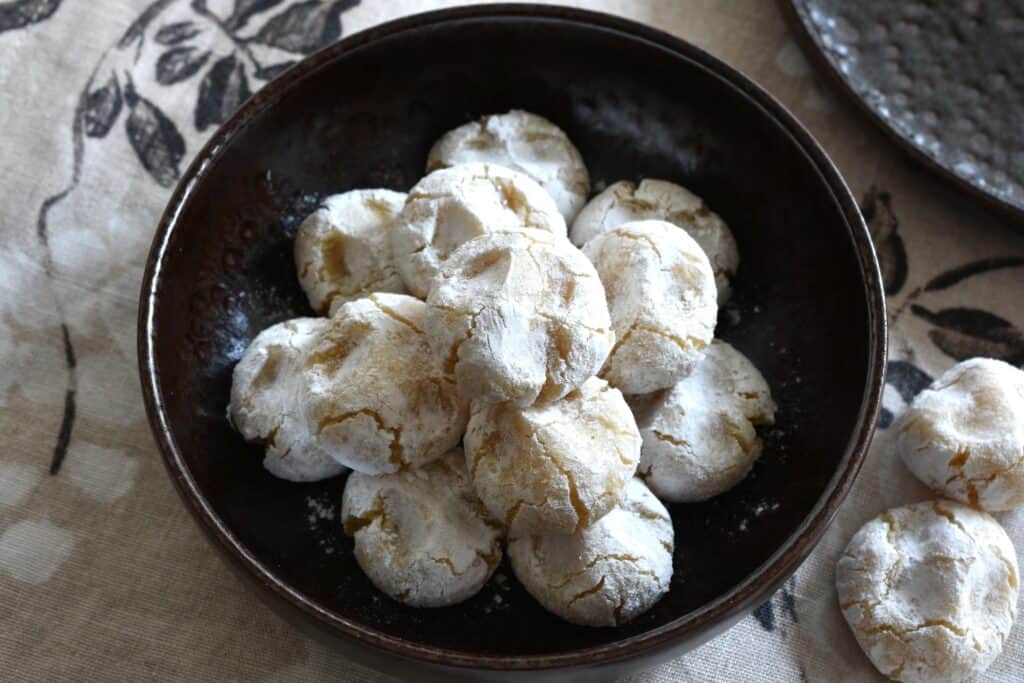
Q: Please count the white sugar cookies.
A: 14